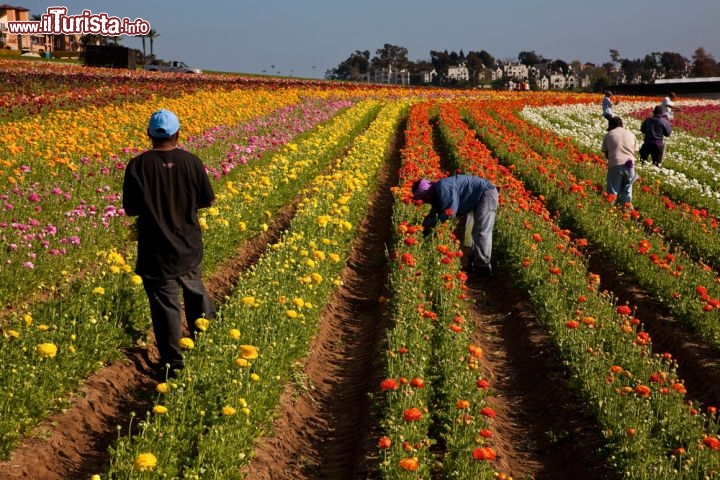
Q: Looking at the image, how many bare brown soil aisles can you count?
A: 4